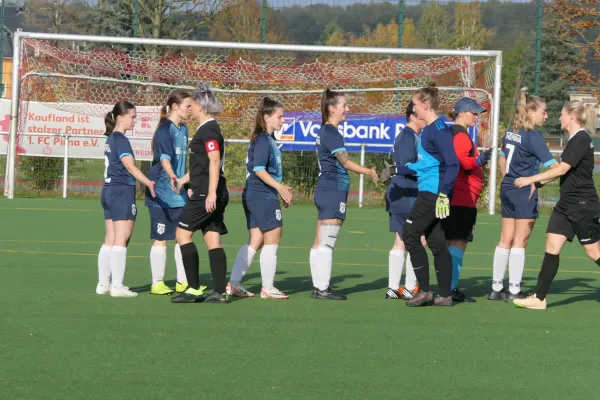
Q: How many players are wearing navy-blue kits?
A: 6